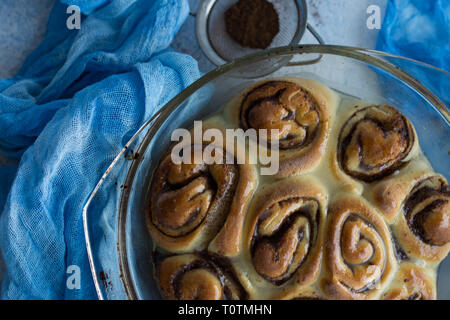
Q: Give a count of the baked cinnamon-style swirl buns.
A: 8